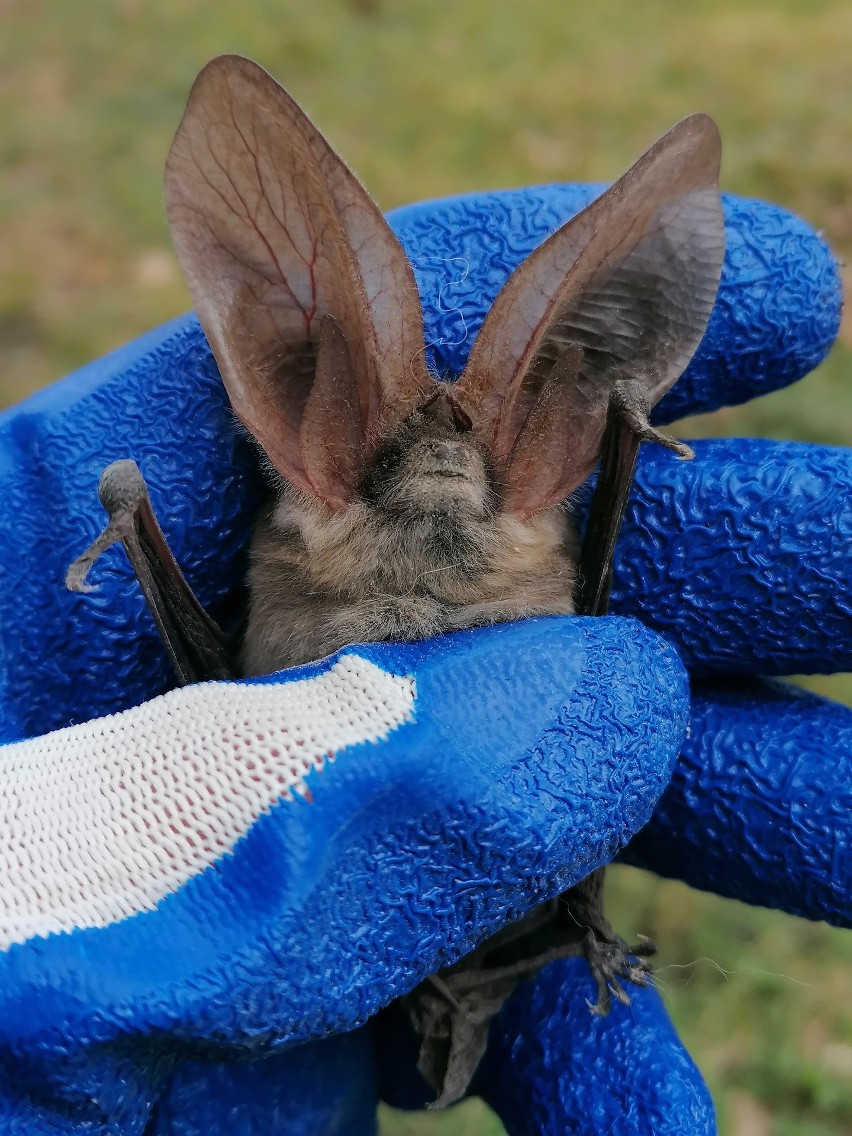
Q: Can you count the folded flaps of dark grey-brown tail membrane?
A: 1